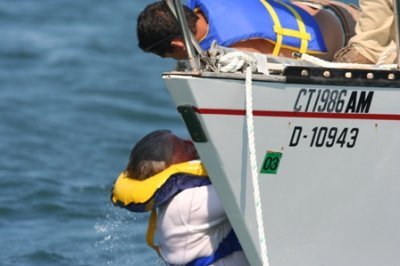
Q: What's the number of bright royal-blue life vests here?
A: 1